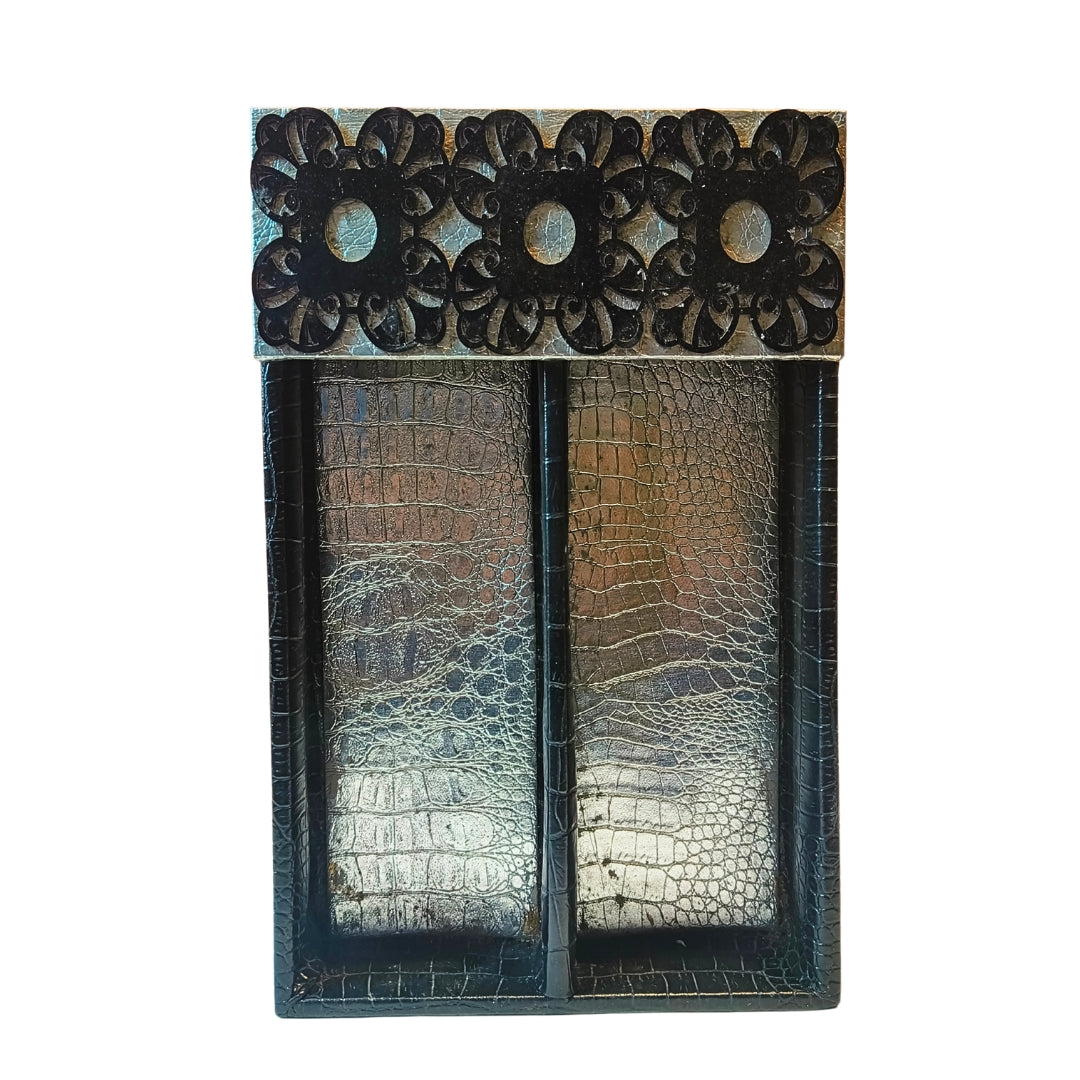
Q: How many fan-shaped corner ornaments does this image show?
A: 12